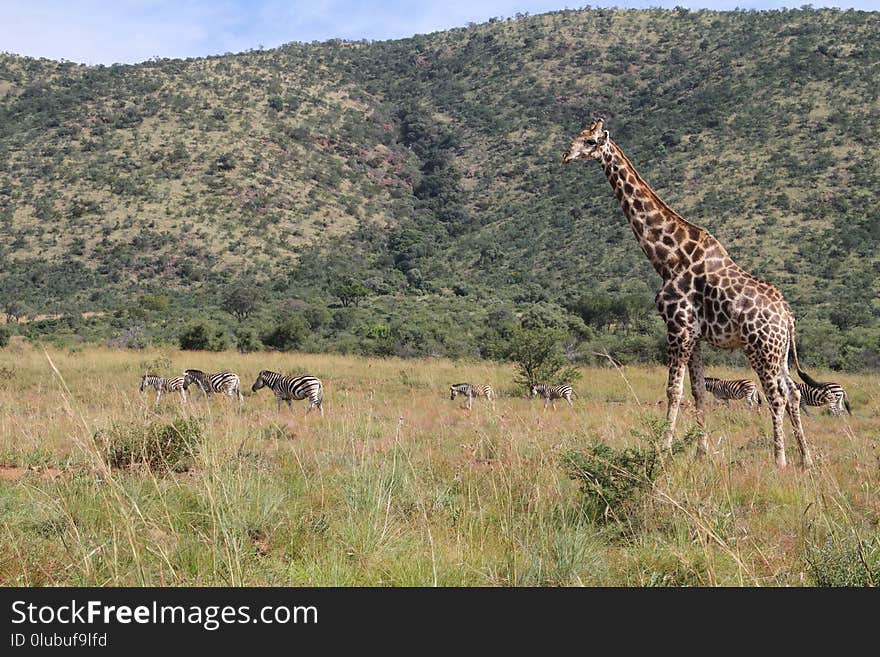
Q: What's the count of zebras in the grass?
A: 7